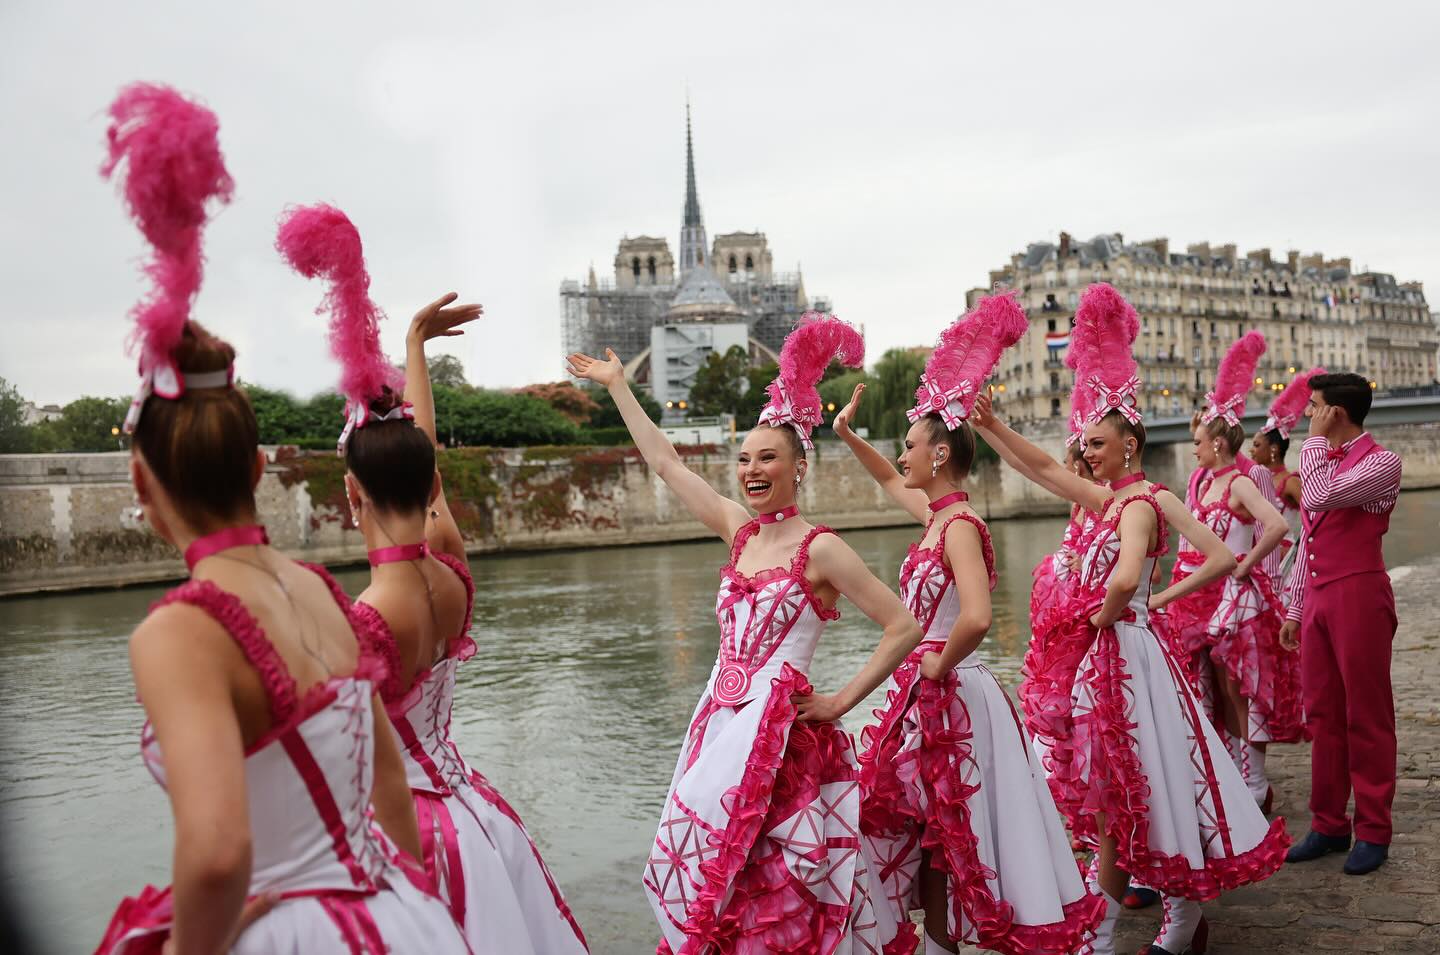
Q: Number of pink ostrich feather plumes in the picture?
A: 8